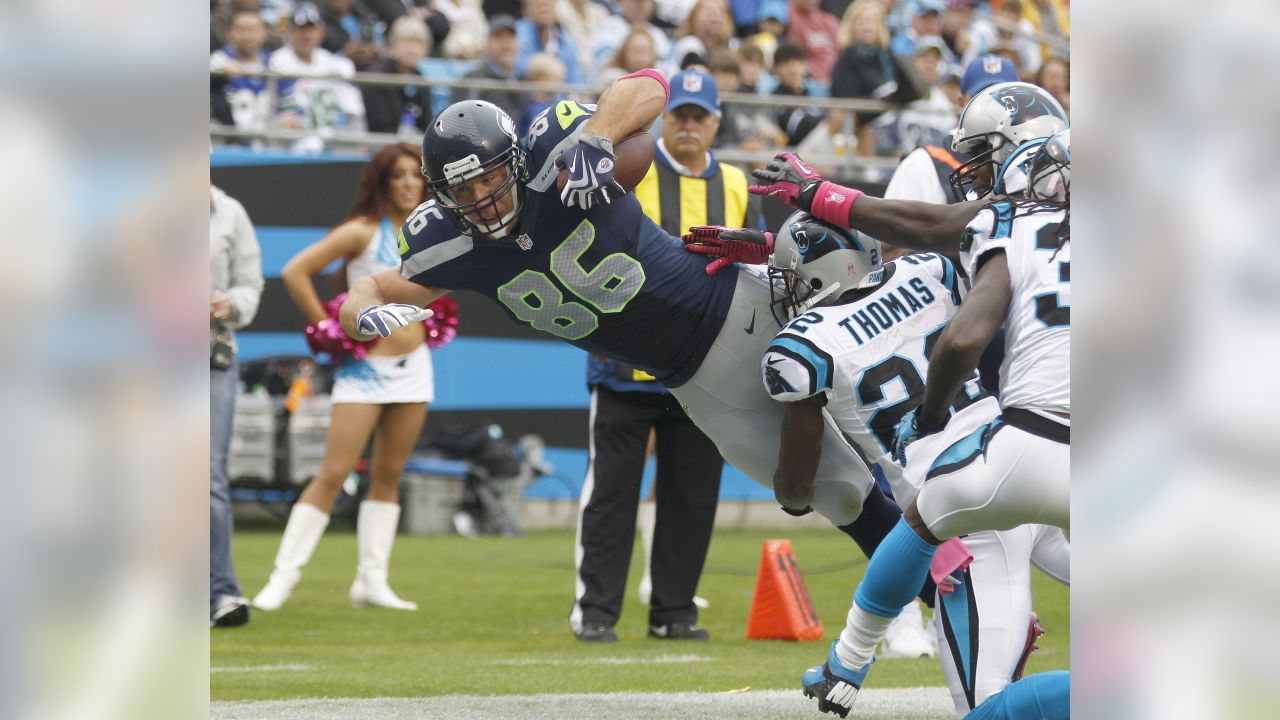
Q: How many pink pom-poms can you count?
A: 2